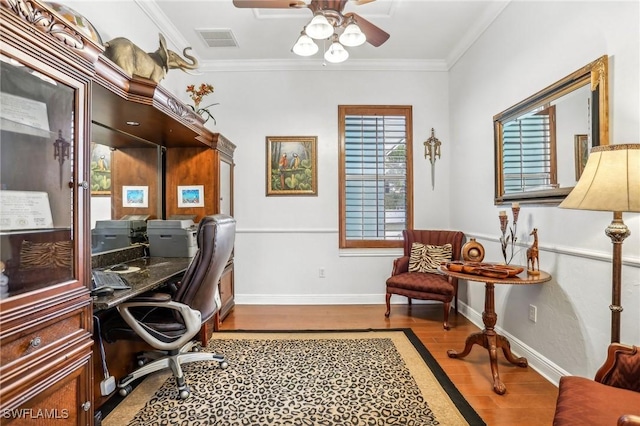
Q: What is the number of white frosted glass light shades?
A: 4